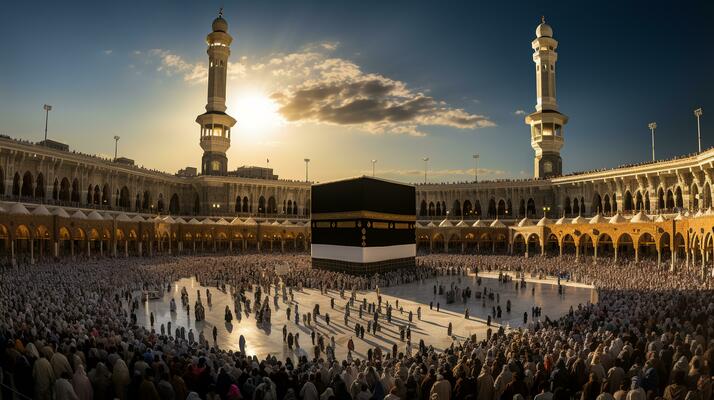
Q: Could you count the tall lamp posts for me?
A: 8